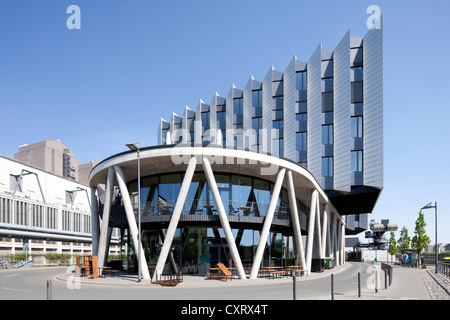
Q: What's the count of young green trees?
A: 3